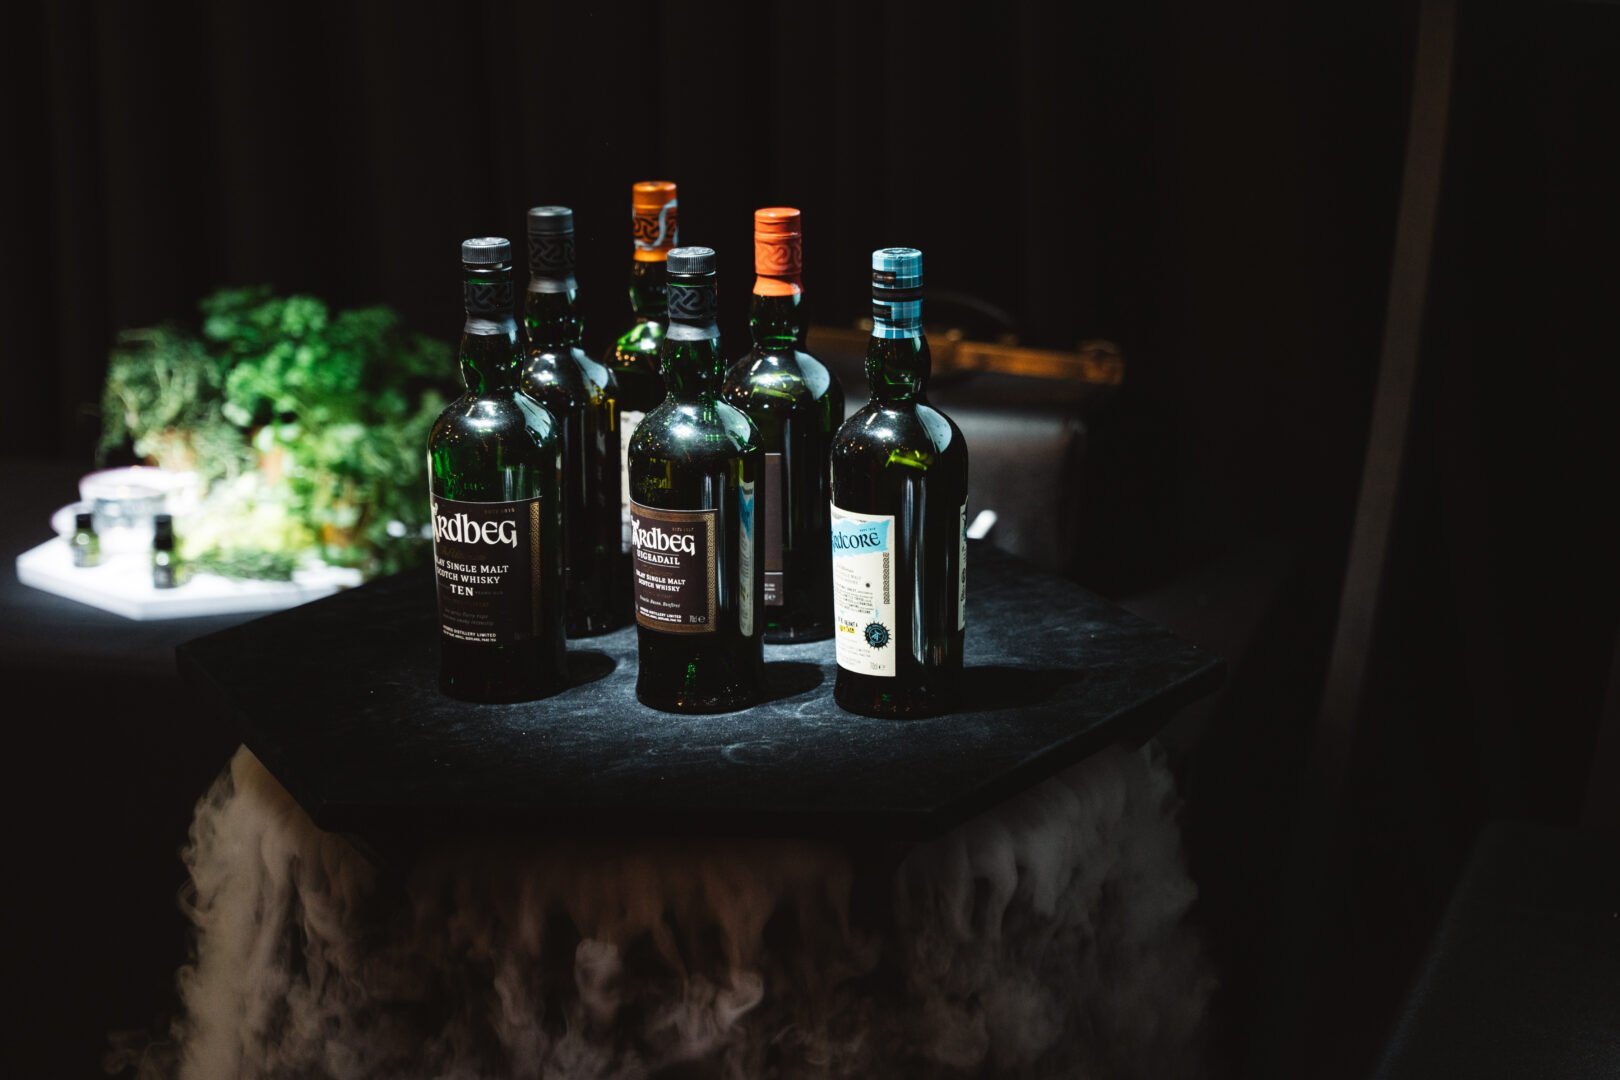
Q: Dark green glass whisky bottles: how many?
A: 6